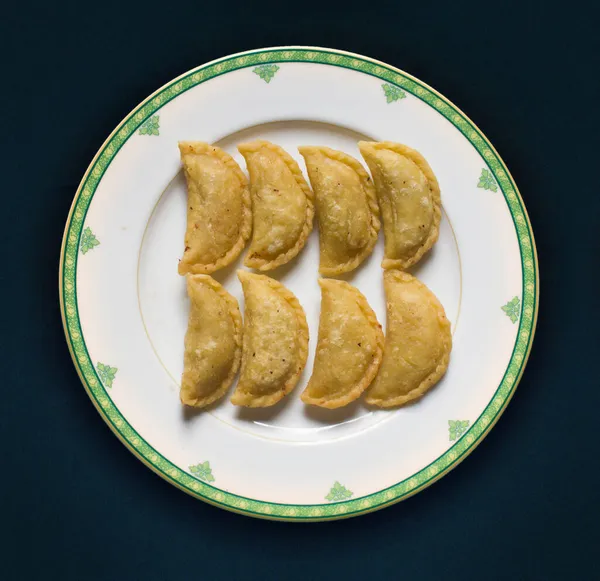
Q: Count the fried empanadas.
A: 8